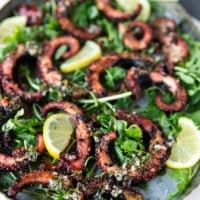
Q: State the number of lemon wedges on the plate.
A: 5